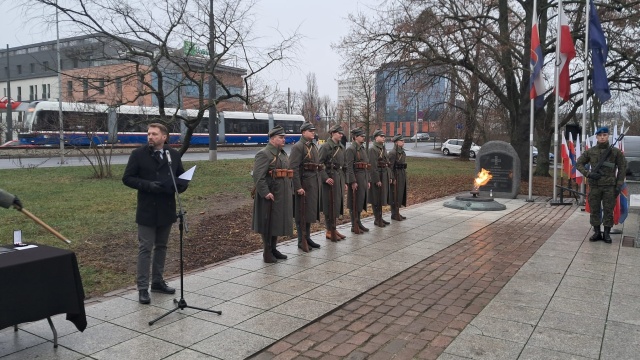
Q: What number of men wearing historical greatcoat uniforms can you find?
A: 6